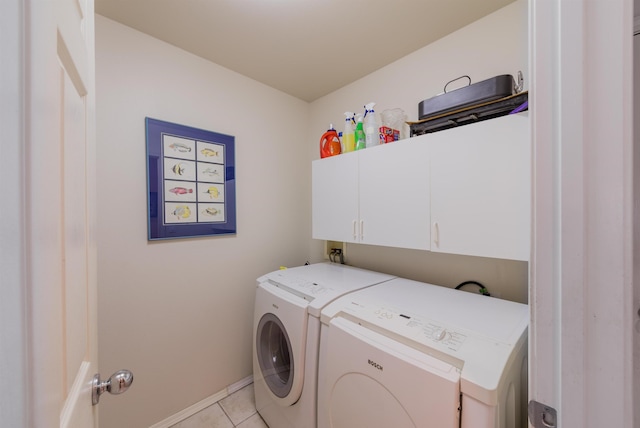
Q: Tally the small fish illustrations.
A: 8